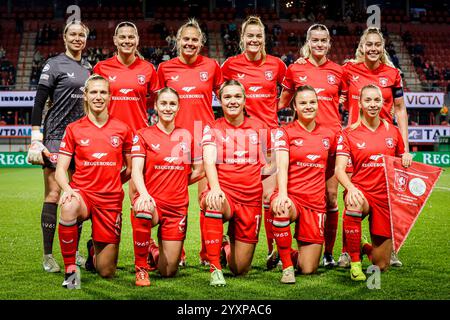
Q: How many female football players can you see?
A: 11